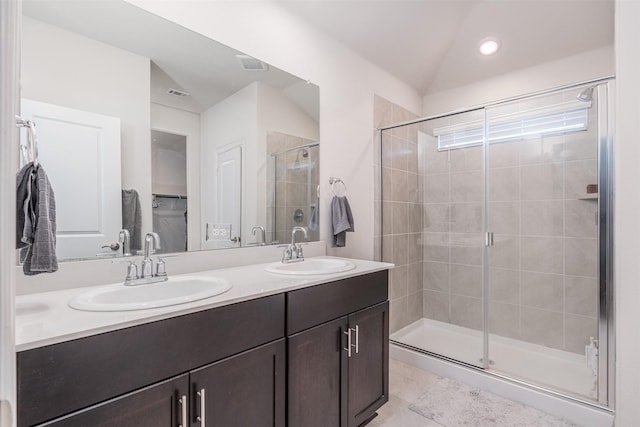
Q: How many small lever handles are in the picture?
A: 4